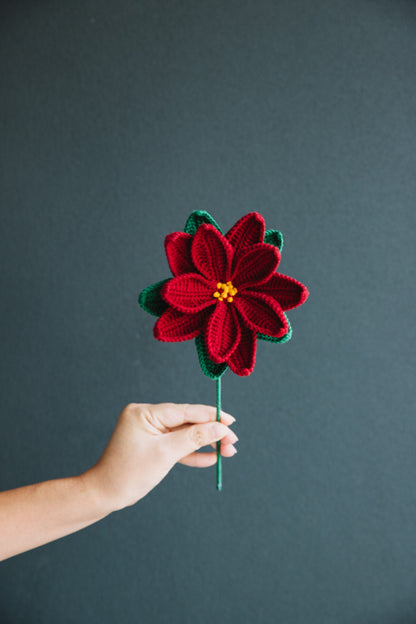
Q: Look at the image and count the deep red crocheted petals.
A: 10